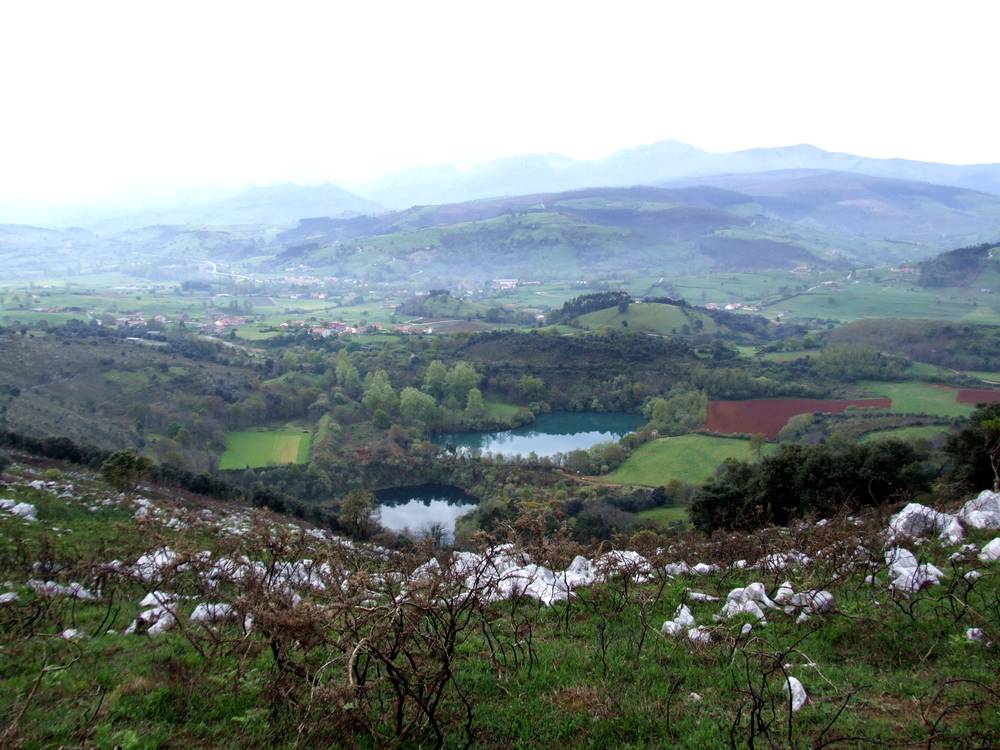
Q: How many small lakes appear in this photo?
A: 2